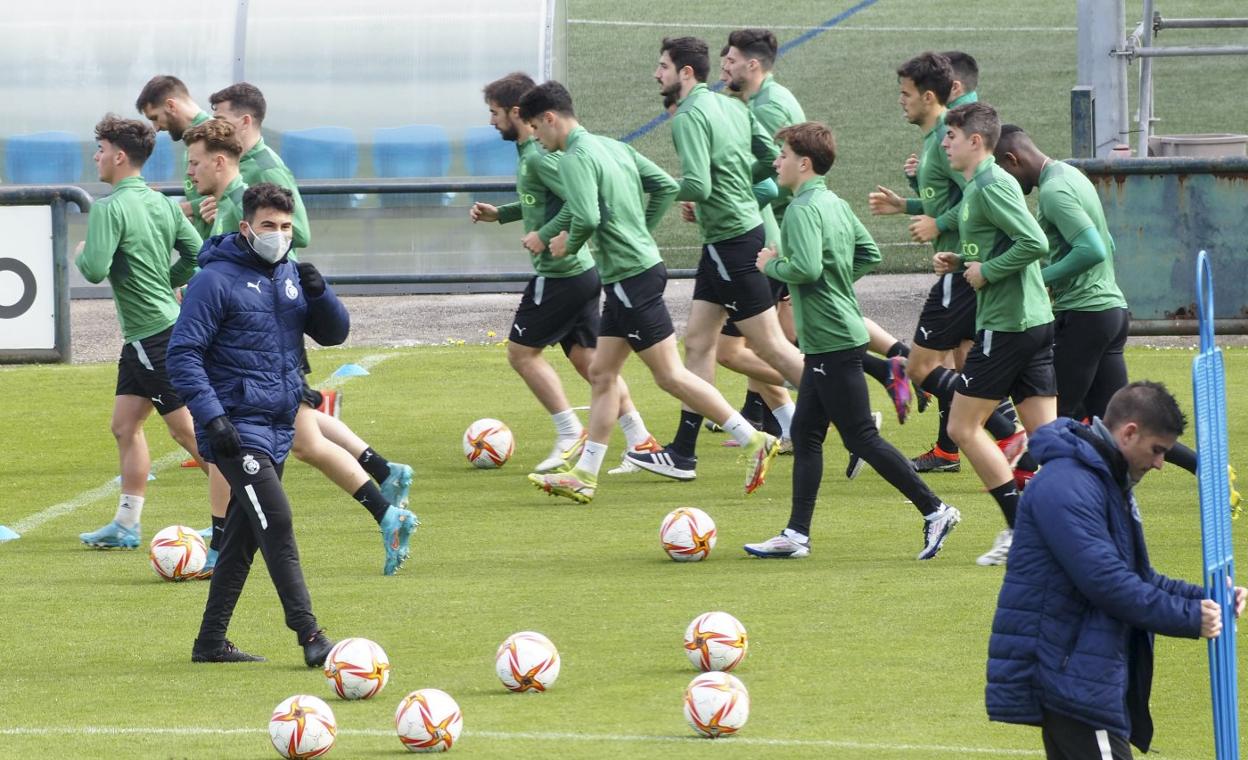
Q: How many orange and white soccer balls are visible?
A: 9